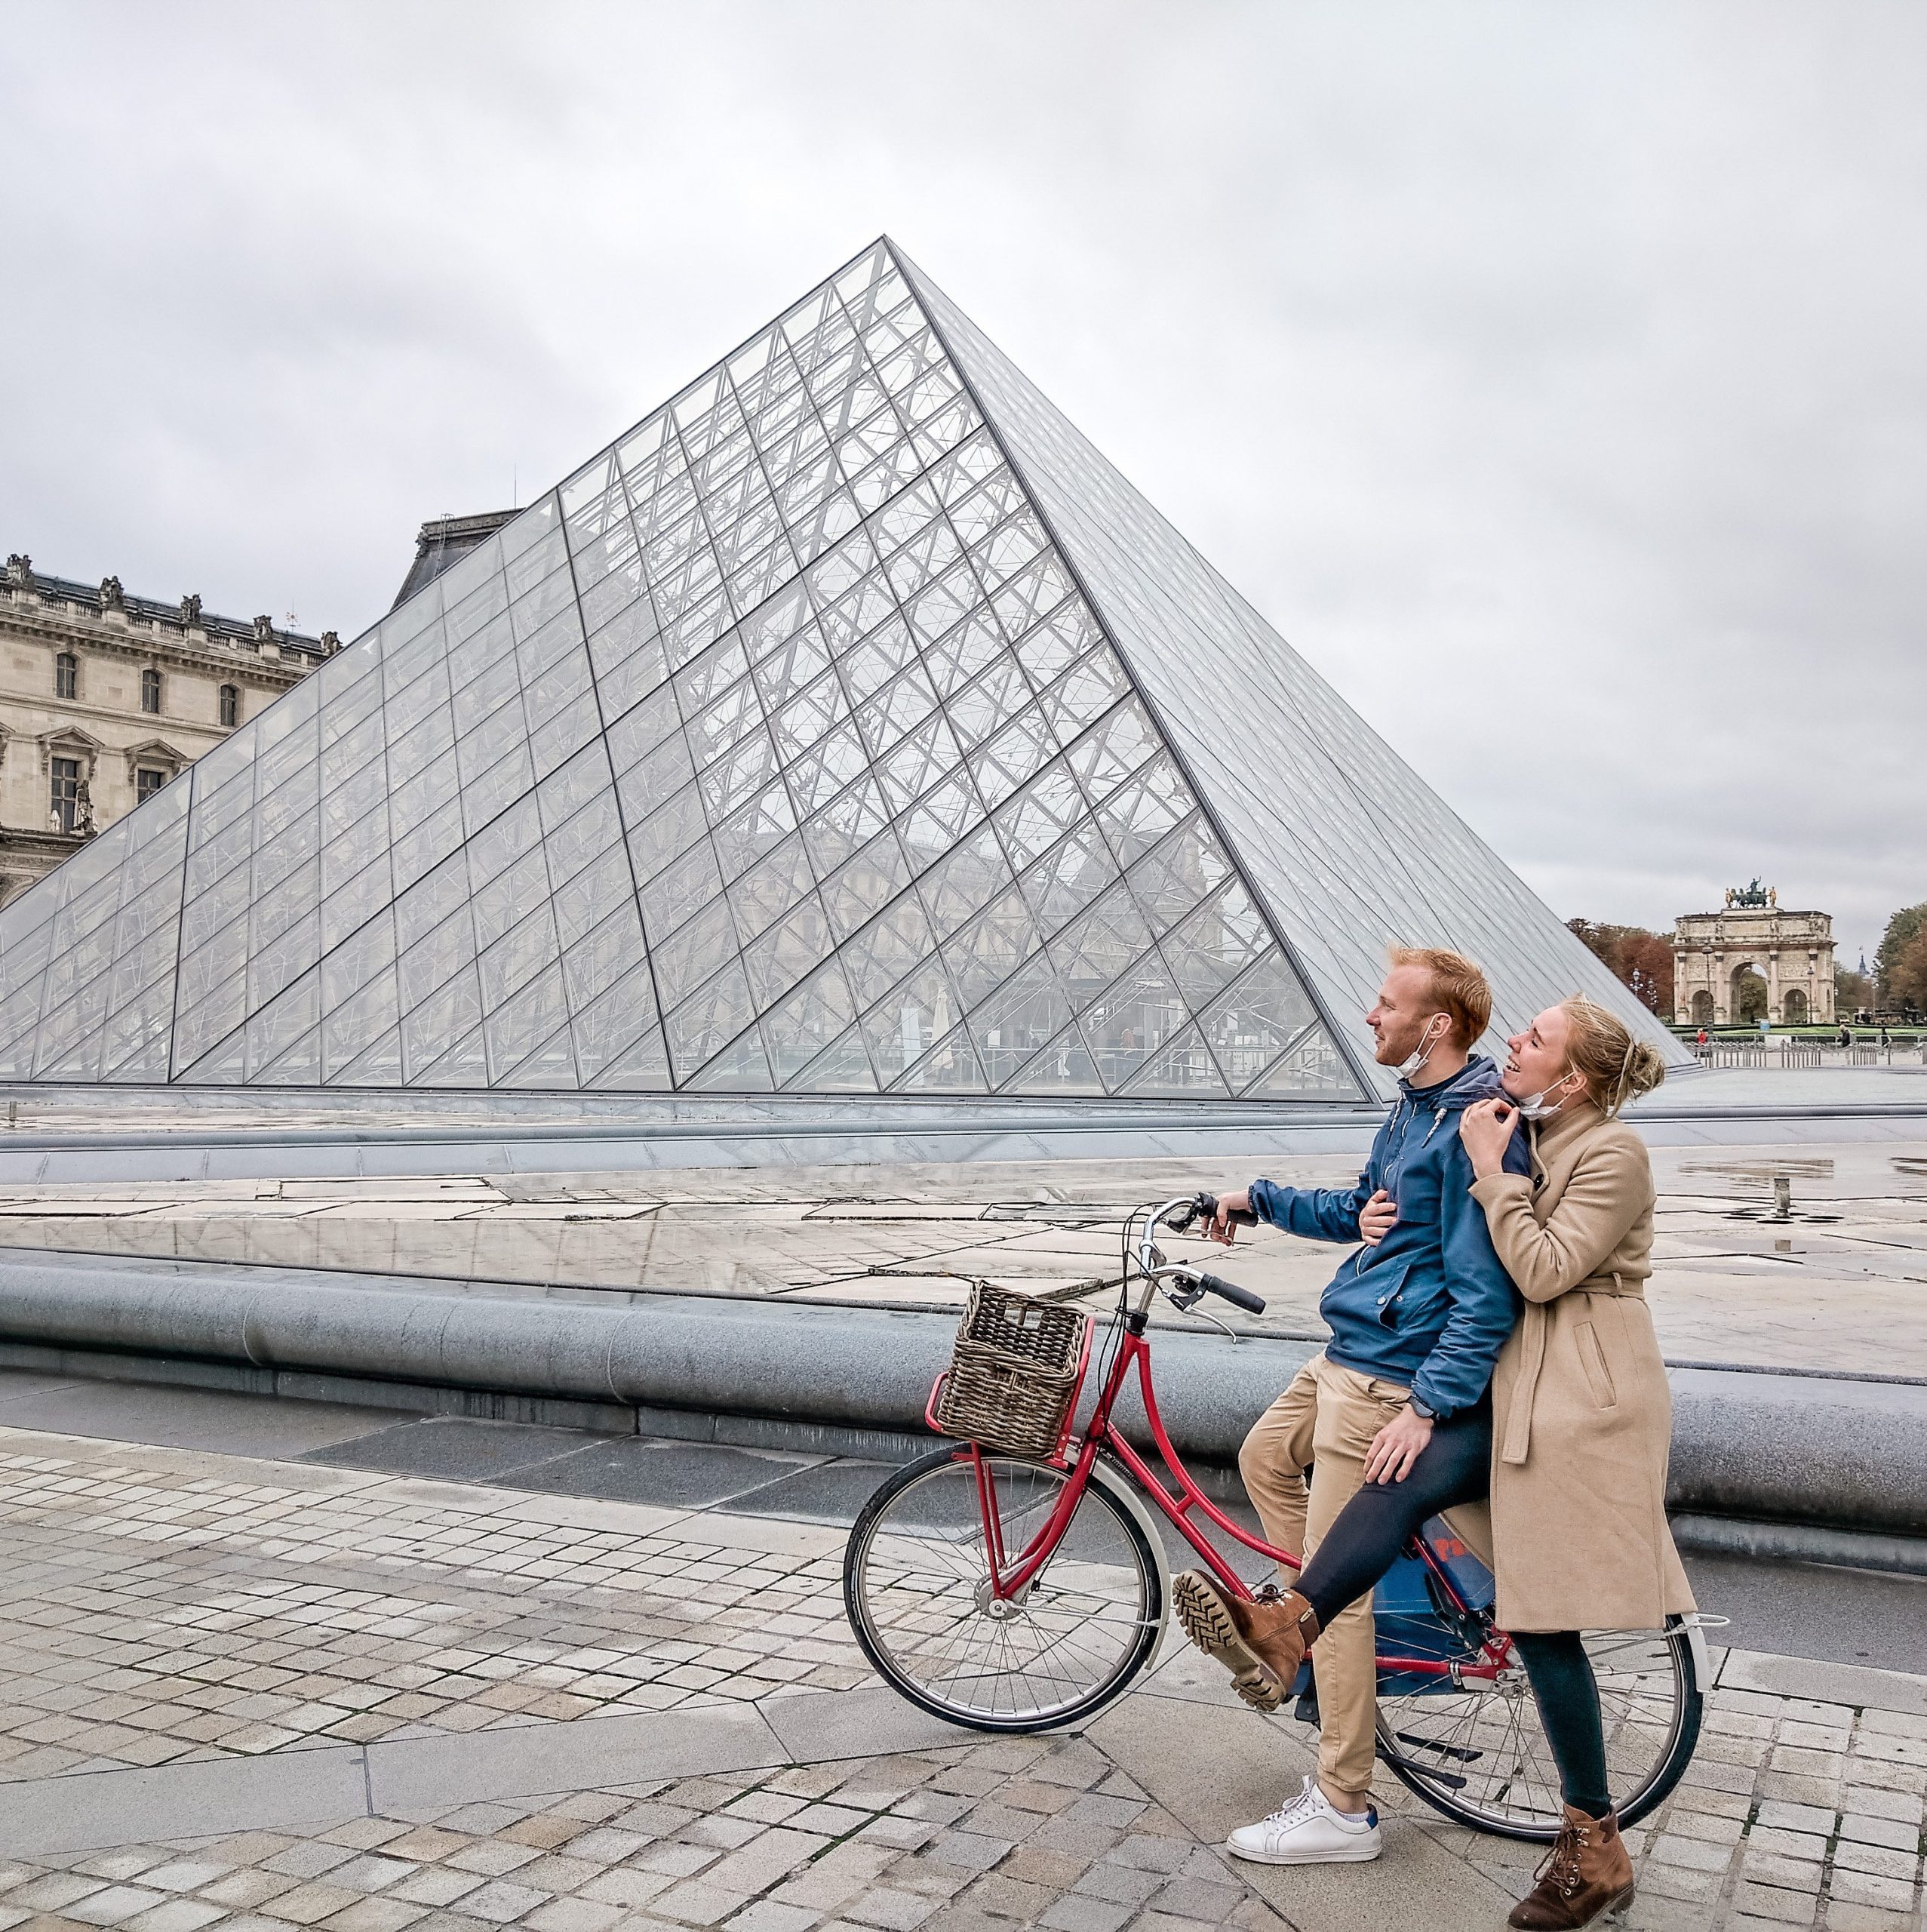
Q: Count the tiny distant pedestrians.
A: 3